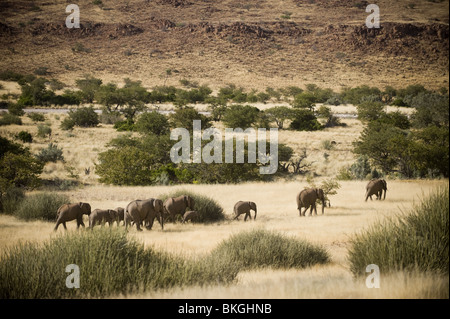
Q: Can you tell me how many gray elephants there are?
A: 9